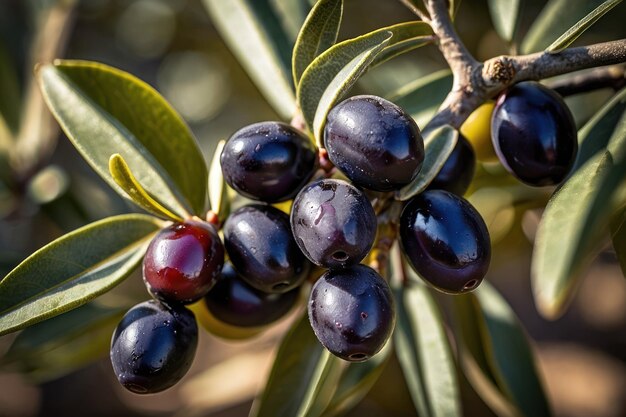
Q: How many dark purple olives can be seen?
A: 10